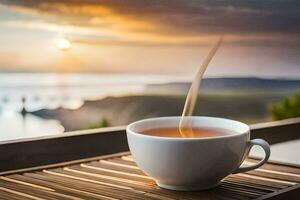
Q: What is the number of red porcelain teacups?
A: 0